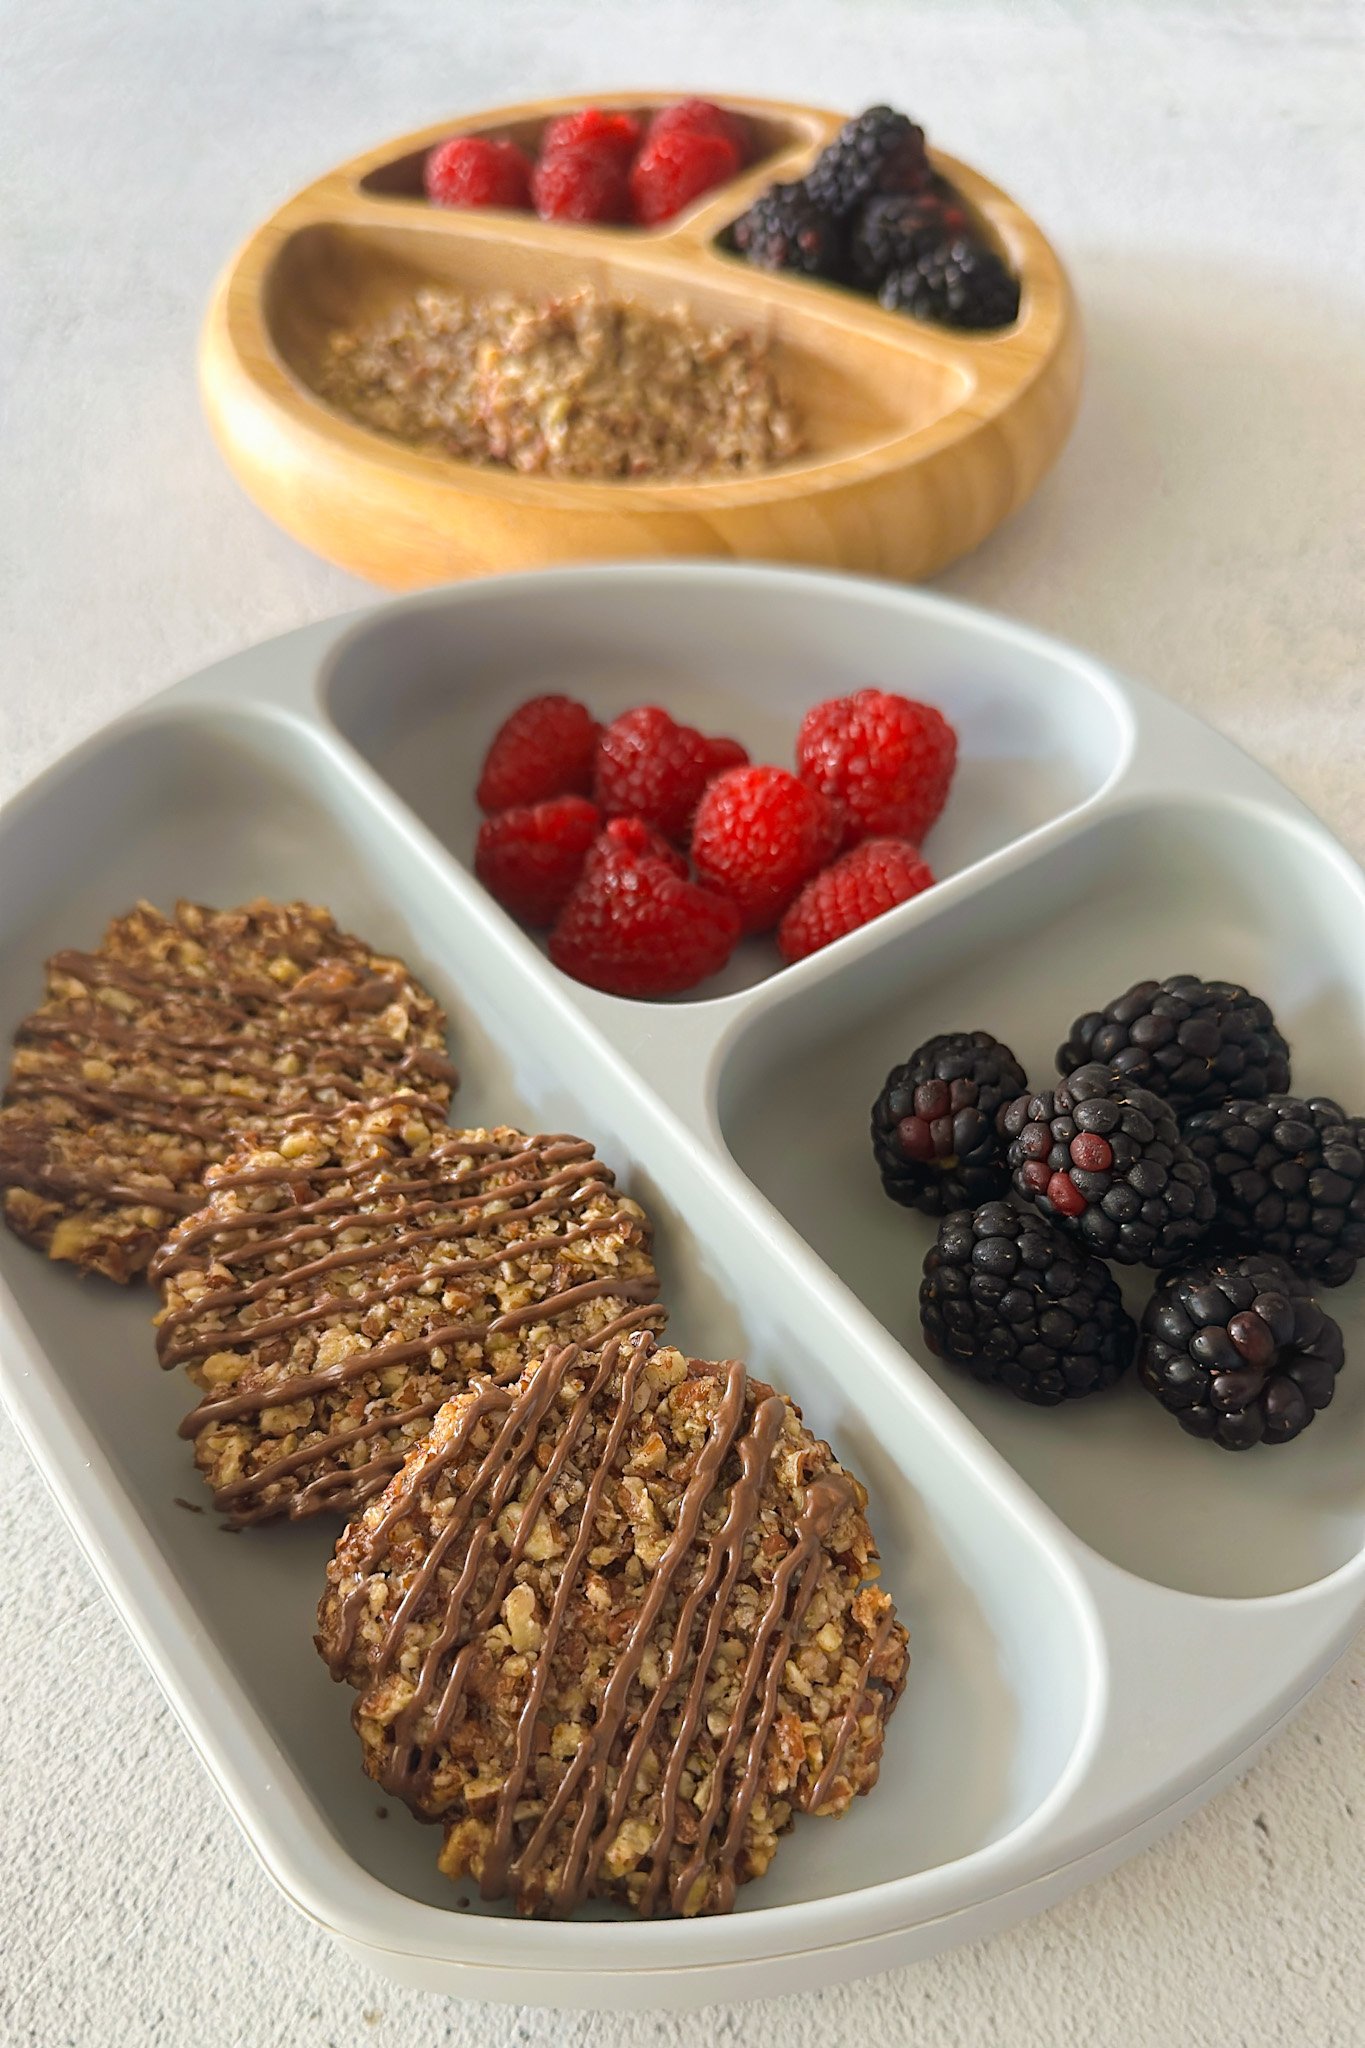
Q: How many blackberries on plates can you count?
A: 10